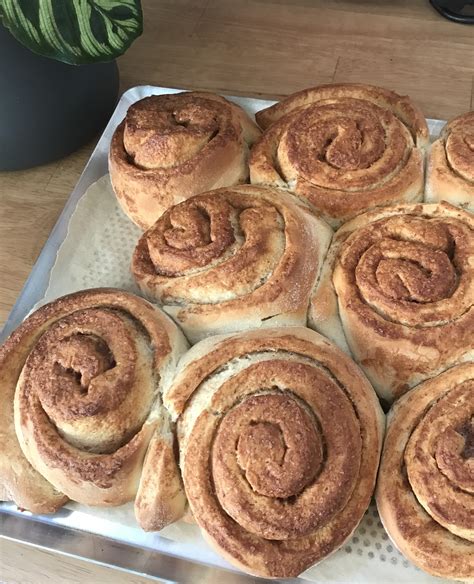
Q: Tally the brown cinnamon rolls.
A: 8